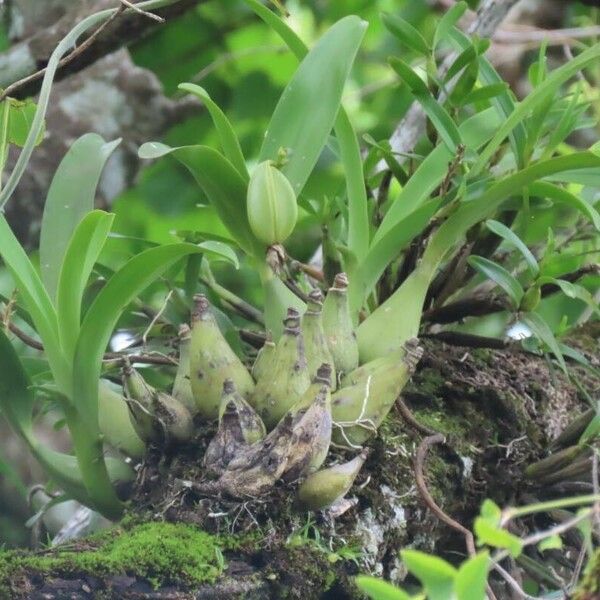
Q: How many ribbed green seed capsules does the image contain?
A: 1